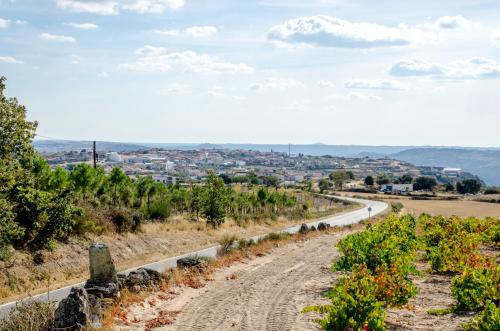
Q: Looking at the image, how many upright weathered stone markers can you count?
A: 1